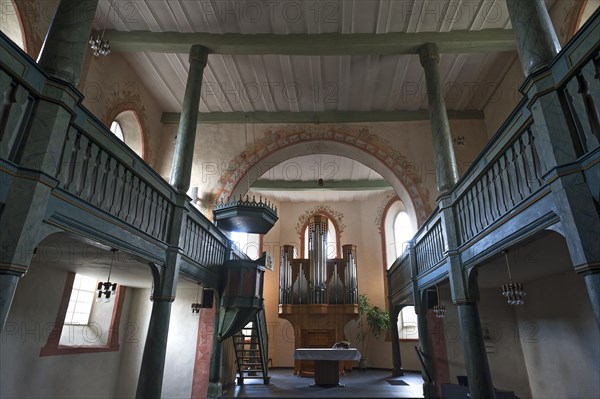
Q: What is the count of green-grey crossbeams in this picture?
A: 3